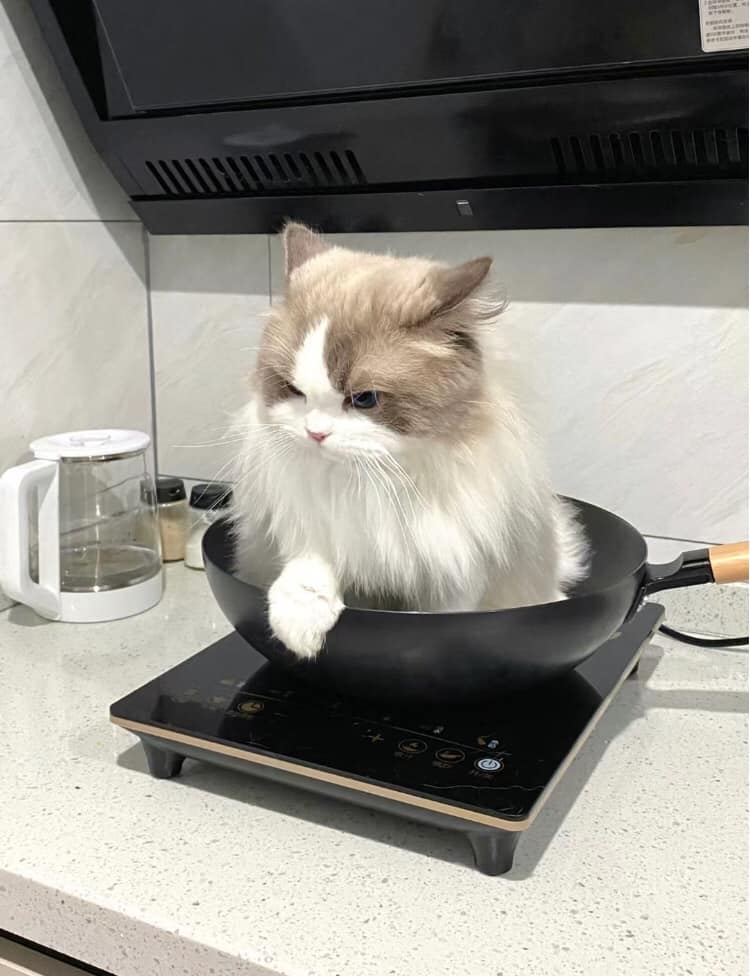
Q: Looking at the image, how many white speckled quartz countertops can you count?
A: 1